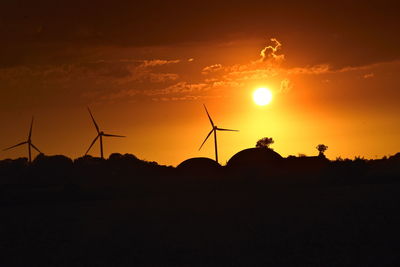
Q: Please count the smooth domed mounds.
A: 2